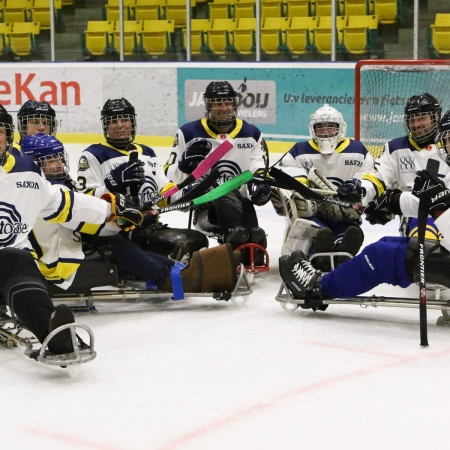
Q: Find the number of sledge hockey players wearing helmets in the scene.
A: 8